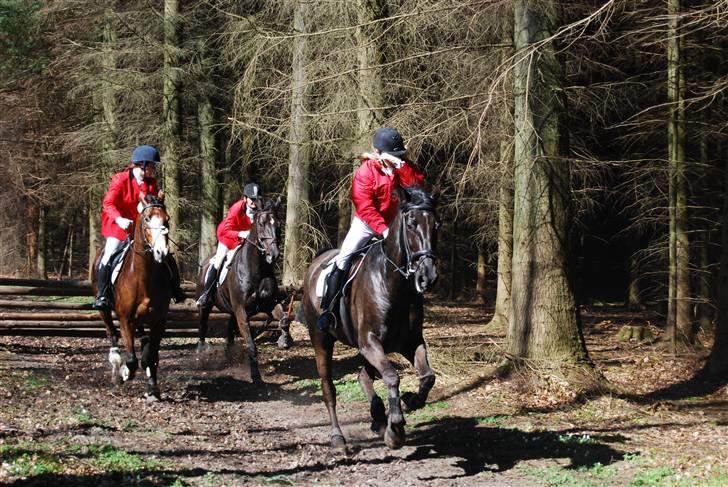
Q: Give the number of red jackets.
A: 3